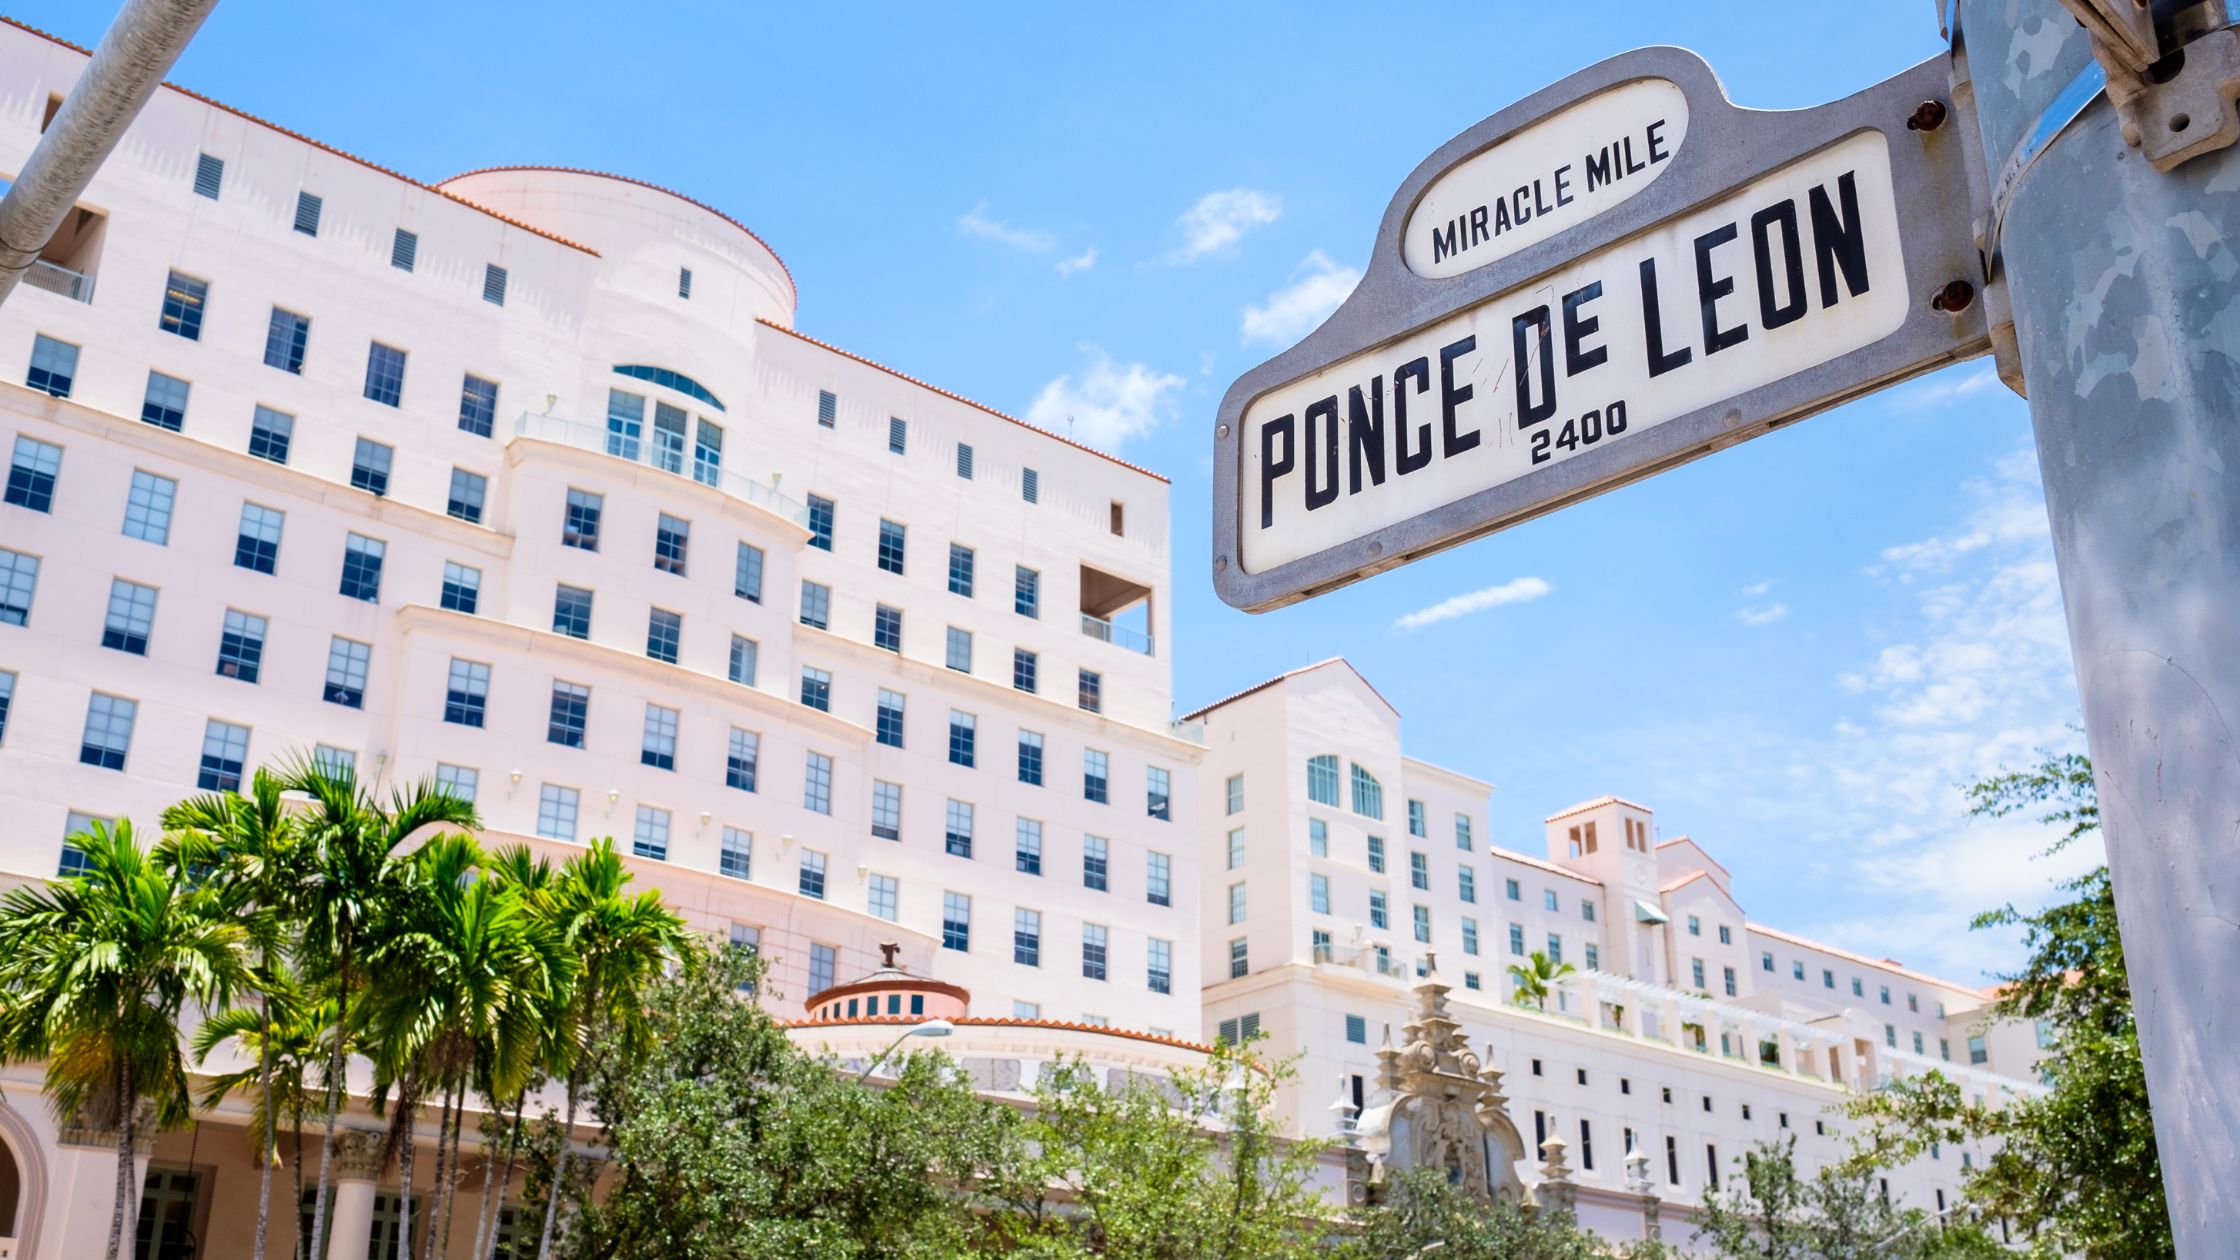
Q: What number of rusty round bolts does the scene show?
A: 2